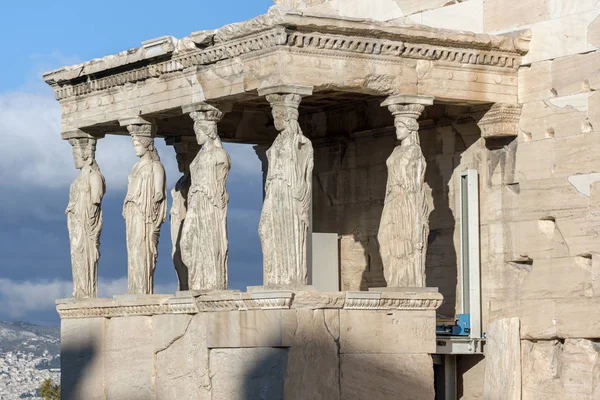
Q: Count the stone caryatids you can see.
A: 6